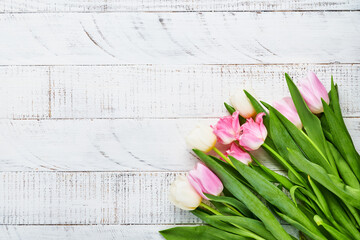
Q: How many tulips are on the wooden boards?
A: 9